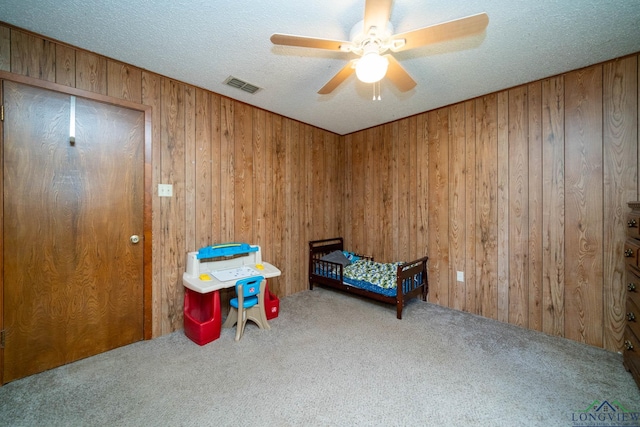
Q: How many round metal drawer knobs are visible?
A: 5